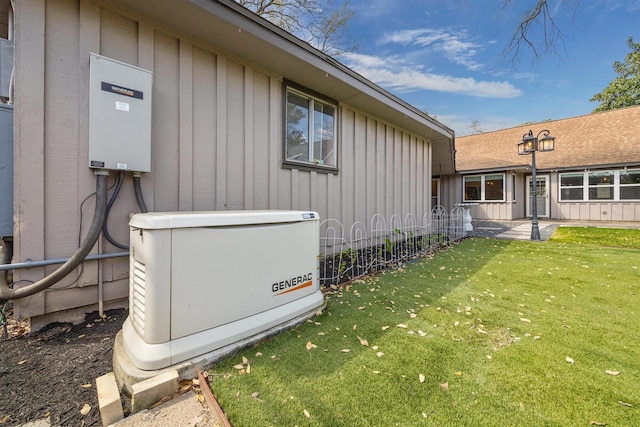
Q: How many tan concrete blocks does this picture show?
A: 2